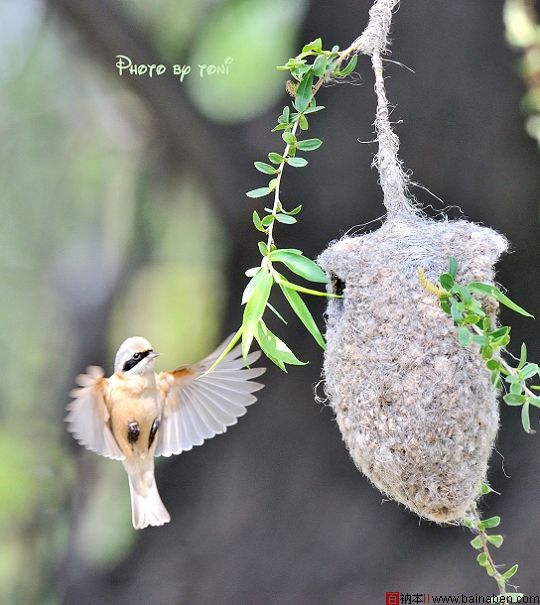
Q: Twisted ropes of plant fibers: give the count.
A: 1